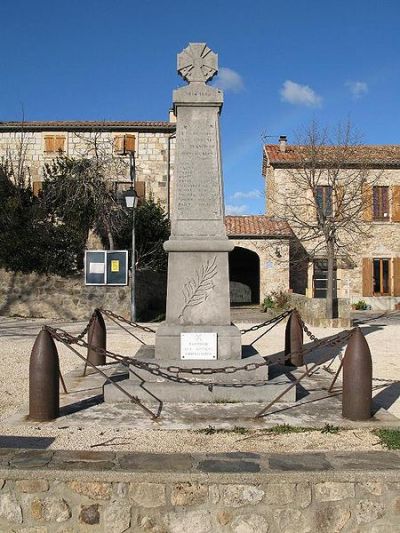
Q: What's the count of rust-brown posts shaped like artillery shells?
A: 4